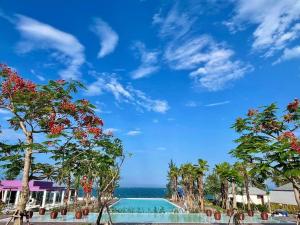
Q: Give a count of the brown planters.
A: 12